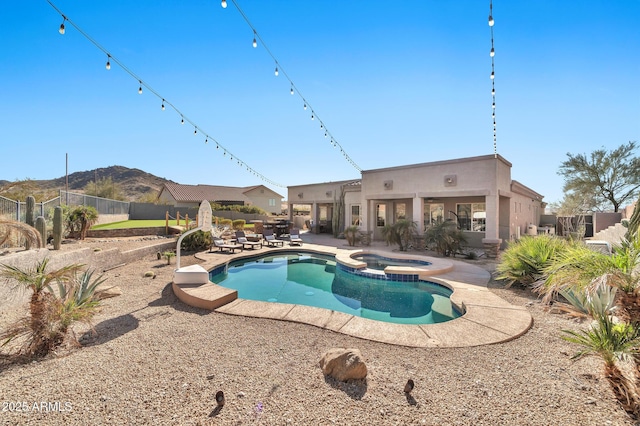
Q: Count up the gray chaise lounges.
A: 4